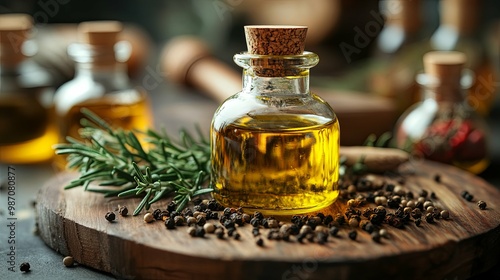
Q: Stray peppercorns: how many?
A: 2